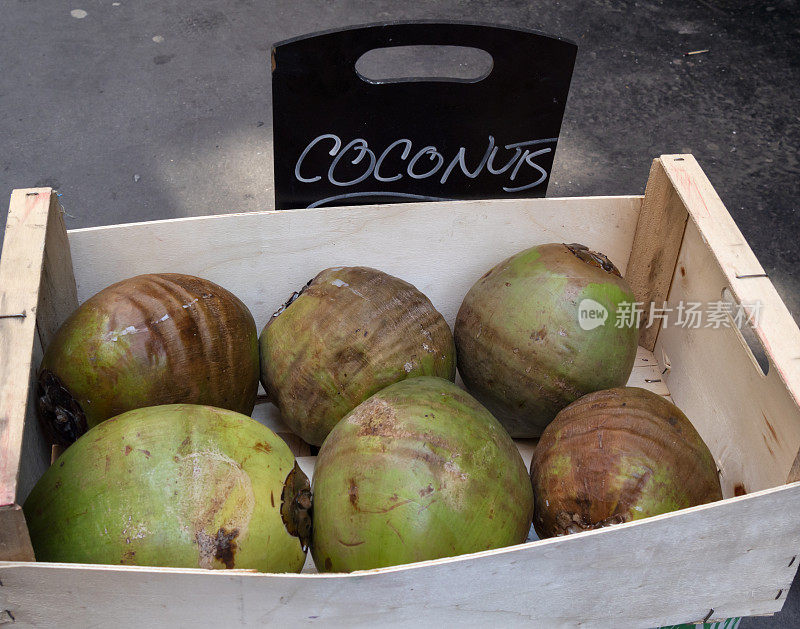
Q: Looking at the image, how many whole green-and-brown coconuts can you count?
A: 6